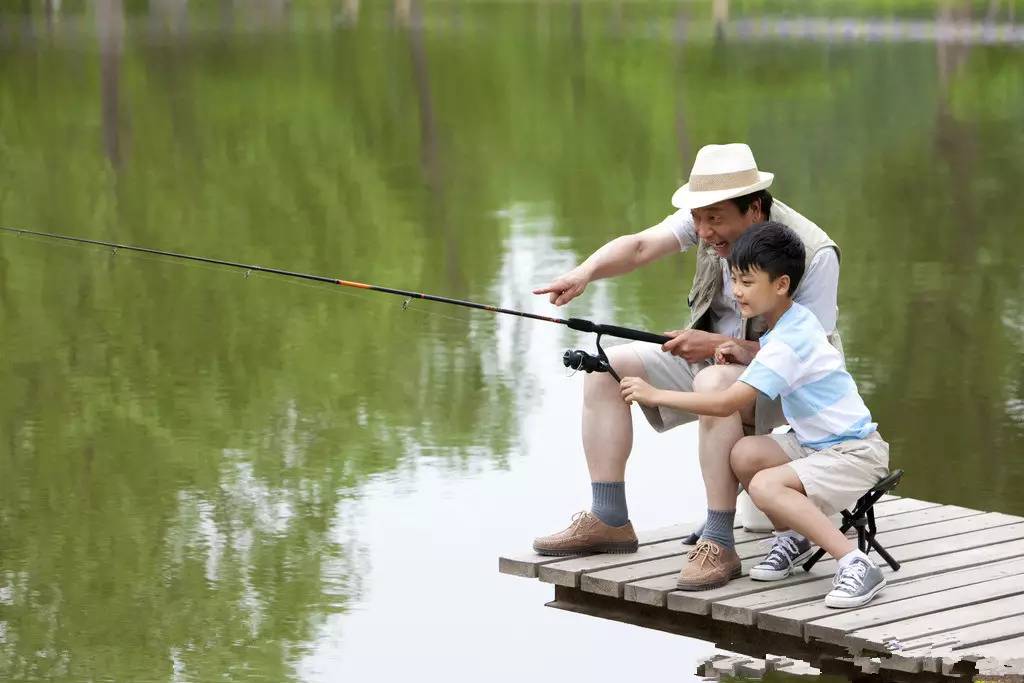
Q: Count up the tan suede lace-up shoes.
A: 2